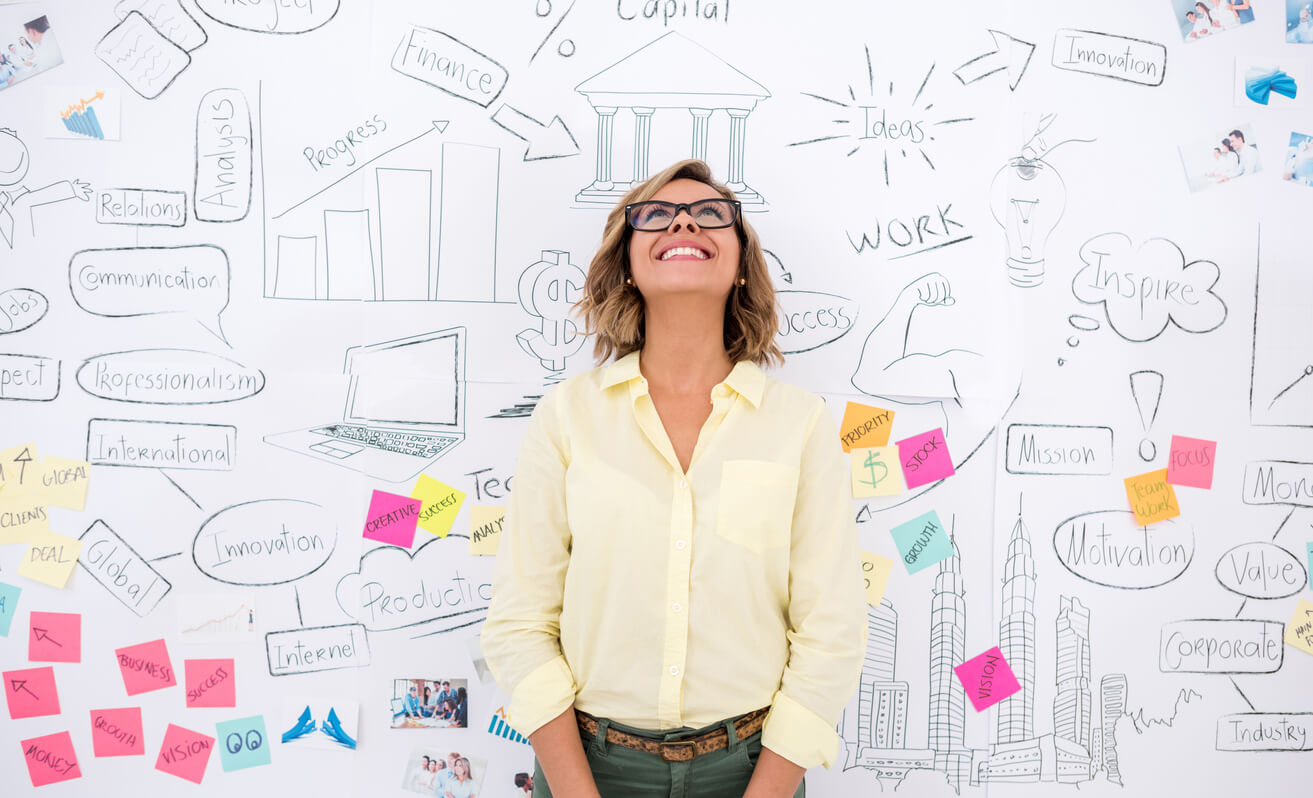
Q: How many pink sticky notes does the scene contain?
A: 11